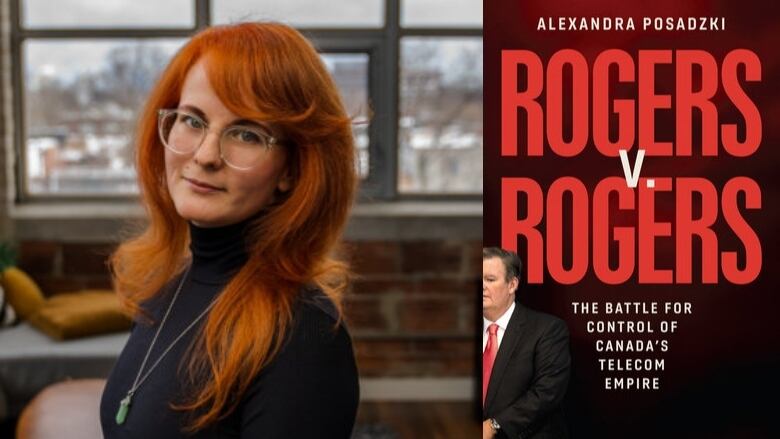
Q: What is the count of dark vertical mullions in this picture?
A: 2